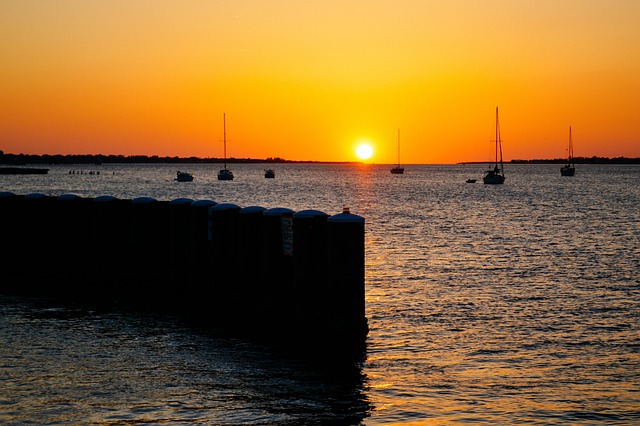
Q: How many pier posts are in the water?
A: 12